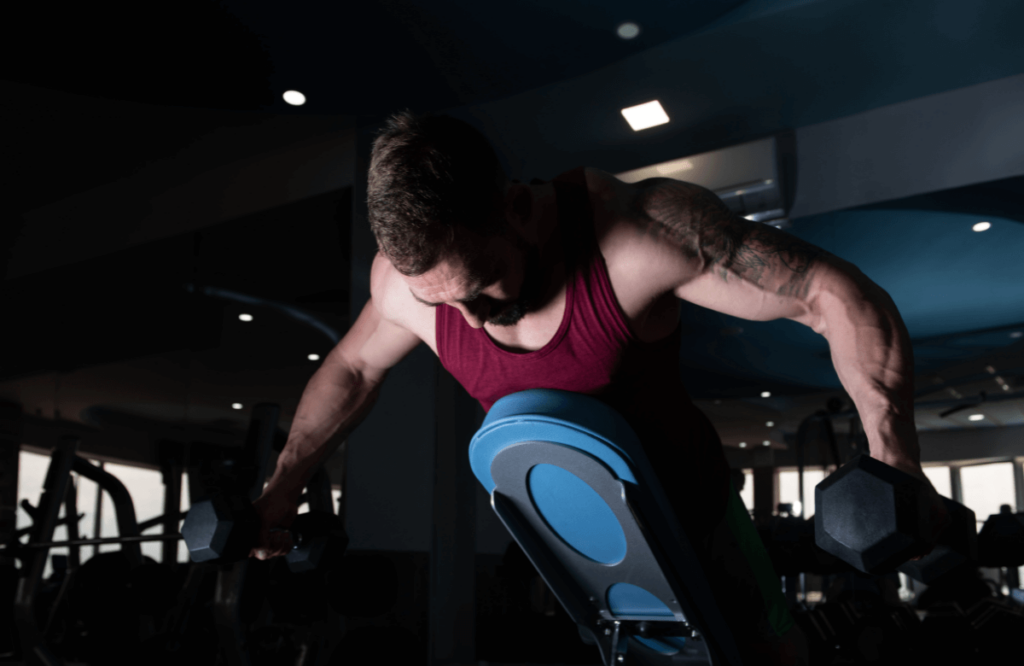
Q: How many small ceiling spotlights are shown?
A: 11